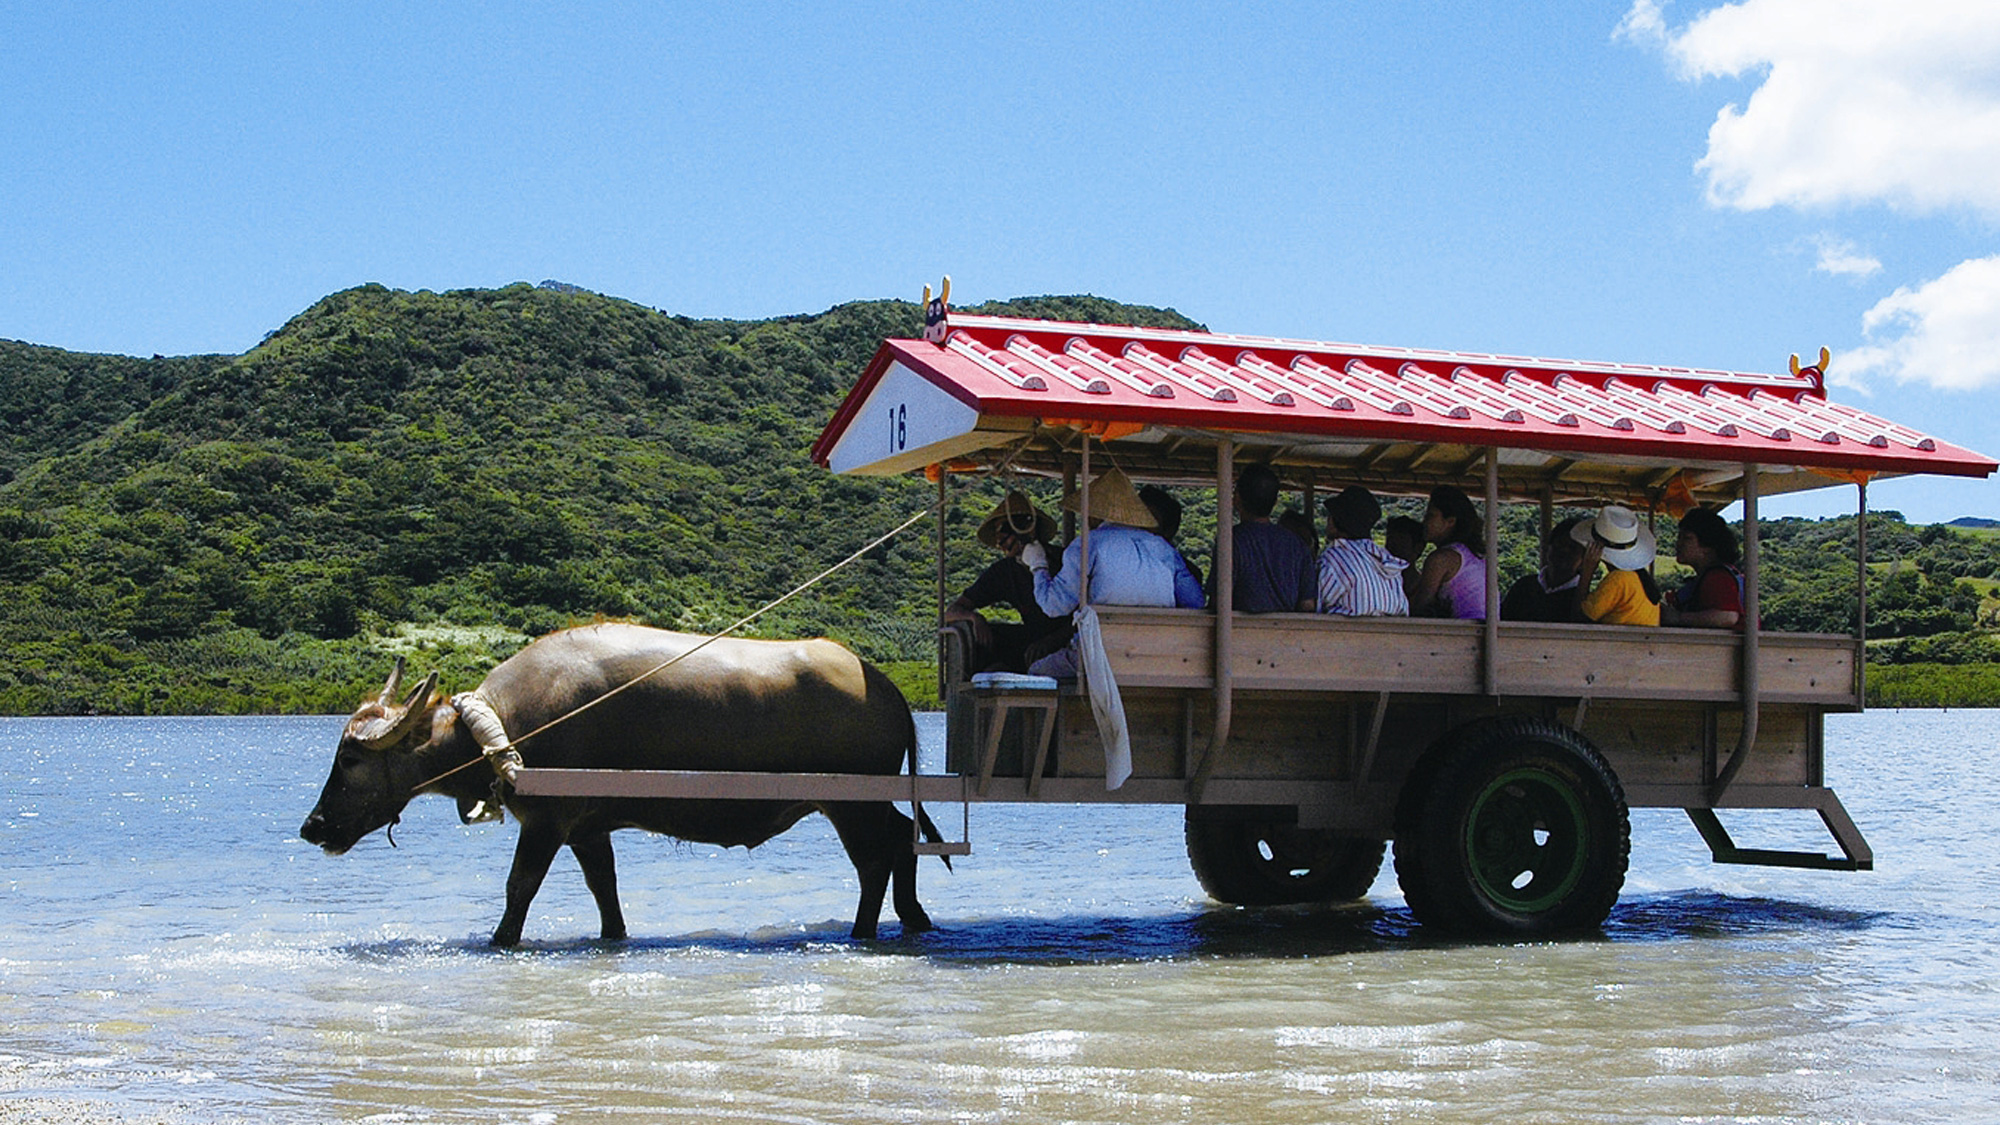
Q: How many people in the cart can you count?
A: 11